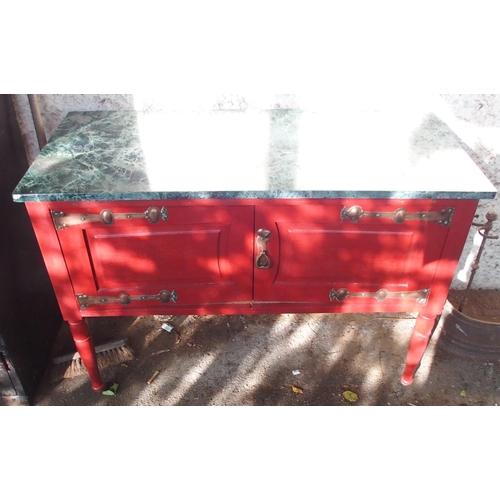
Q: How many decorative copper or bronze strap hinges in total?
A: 4